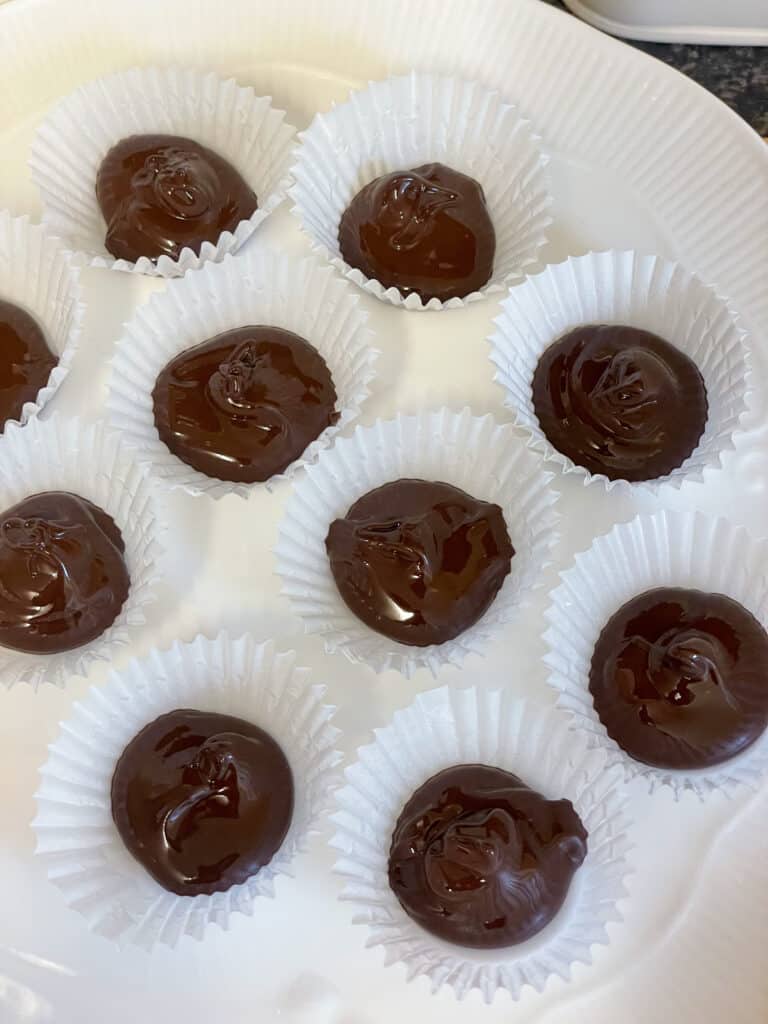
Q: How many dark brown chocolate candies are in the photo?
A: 10